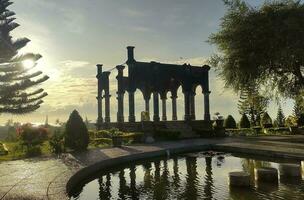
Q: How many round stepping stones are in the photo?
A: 3